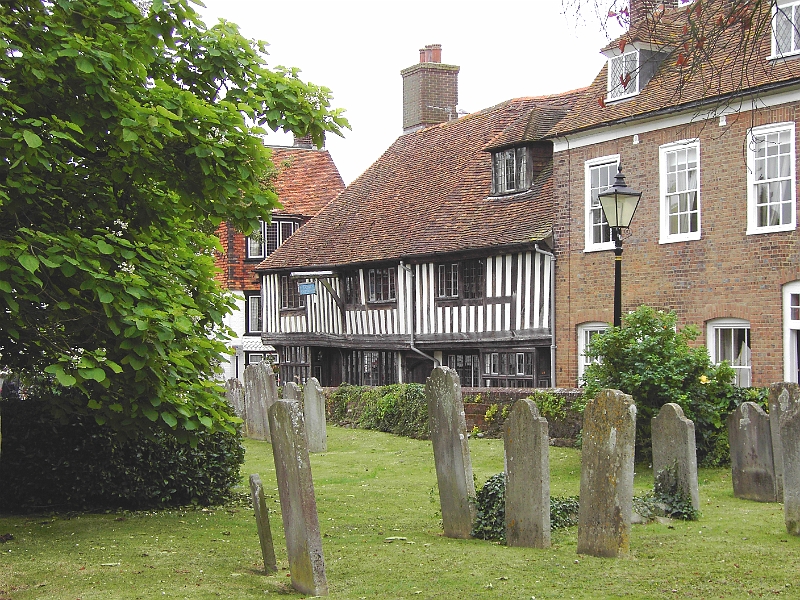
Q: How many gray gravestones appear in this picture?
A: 14